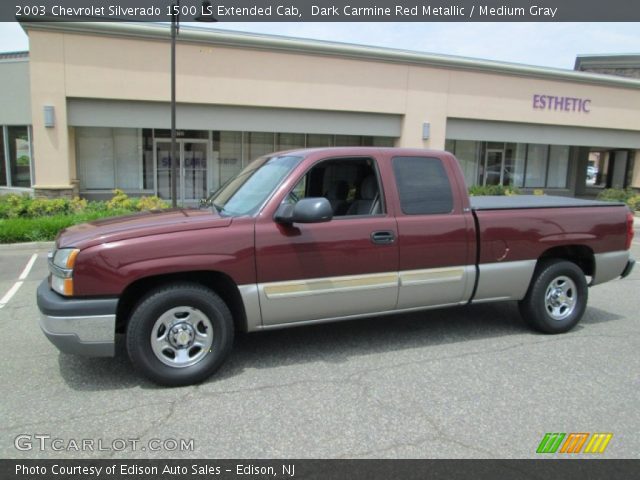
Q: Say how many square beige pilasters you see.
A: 2